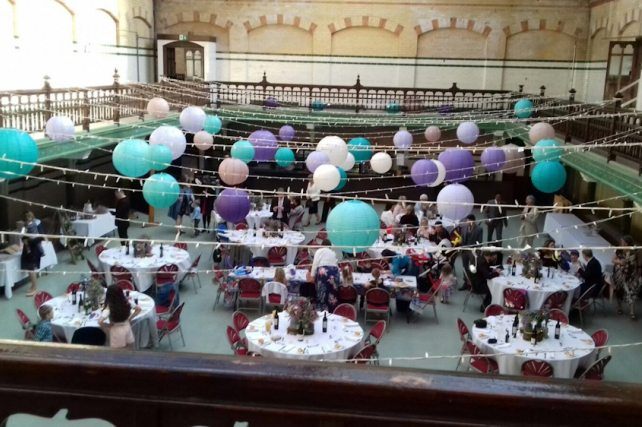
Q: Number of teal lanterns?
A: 15